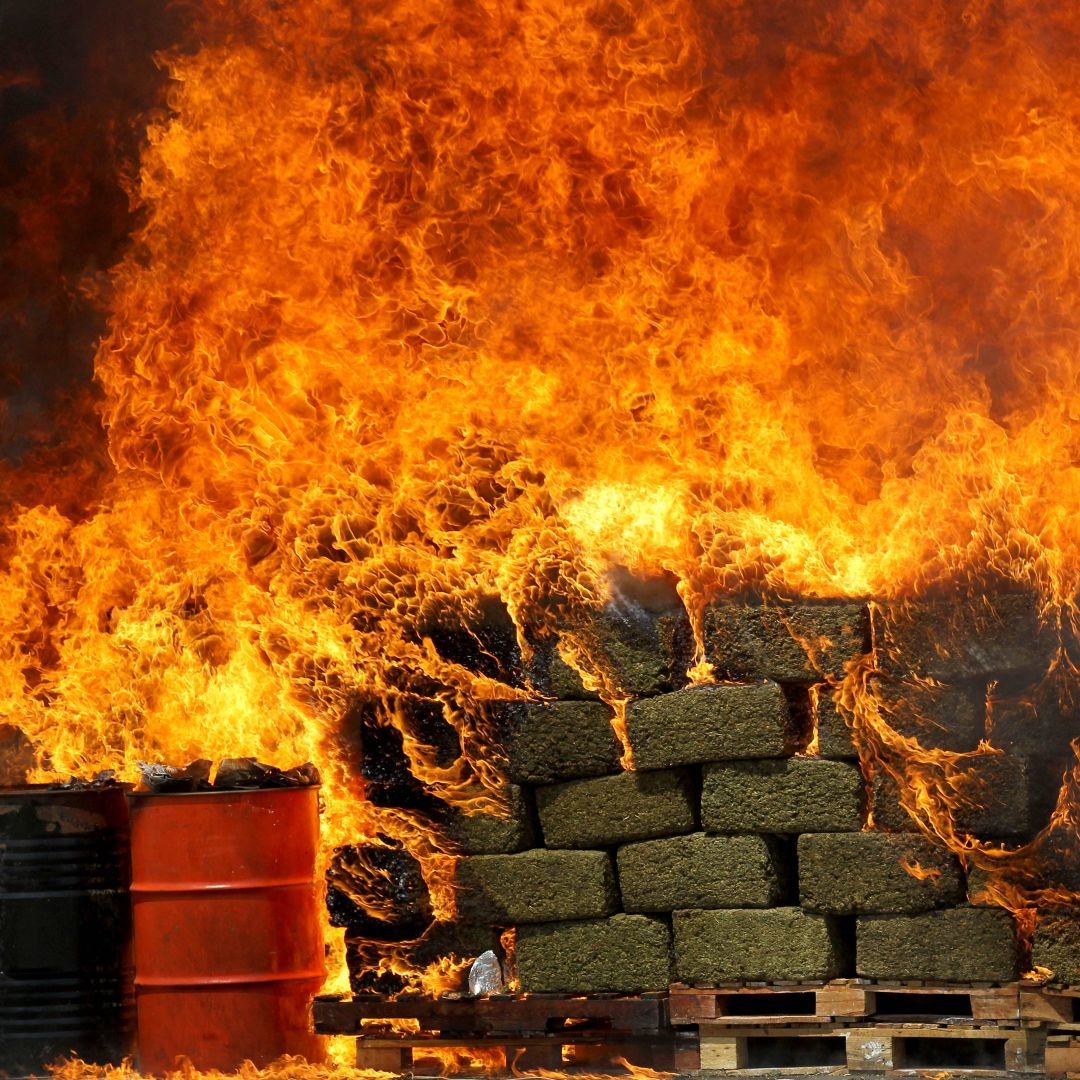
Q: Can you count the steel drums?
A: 2